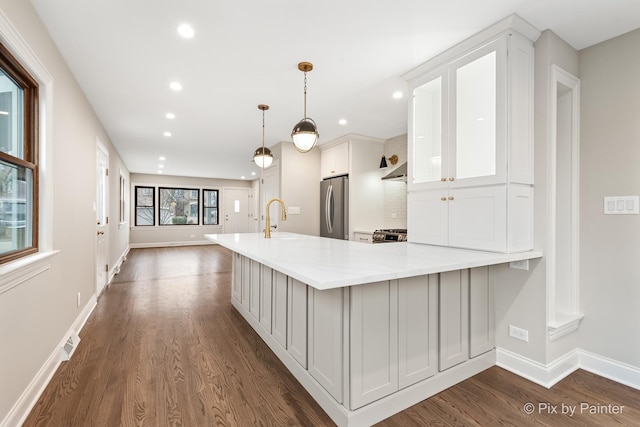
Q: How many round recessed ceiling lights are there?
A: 11